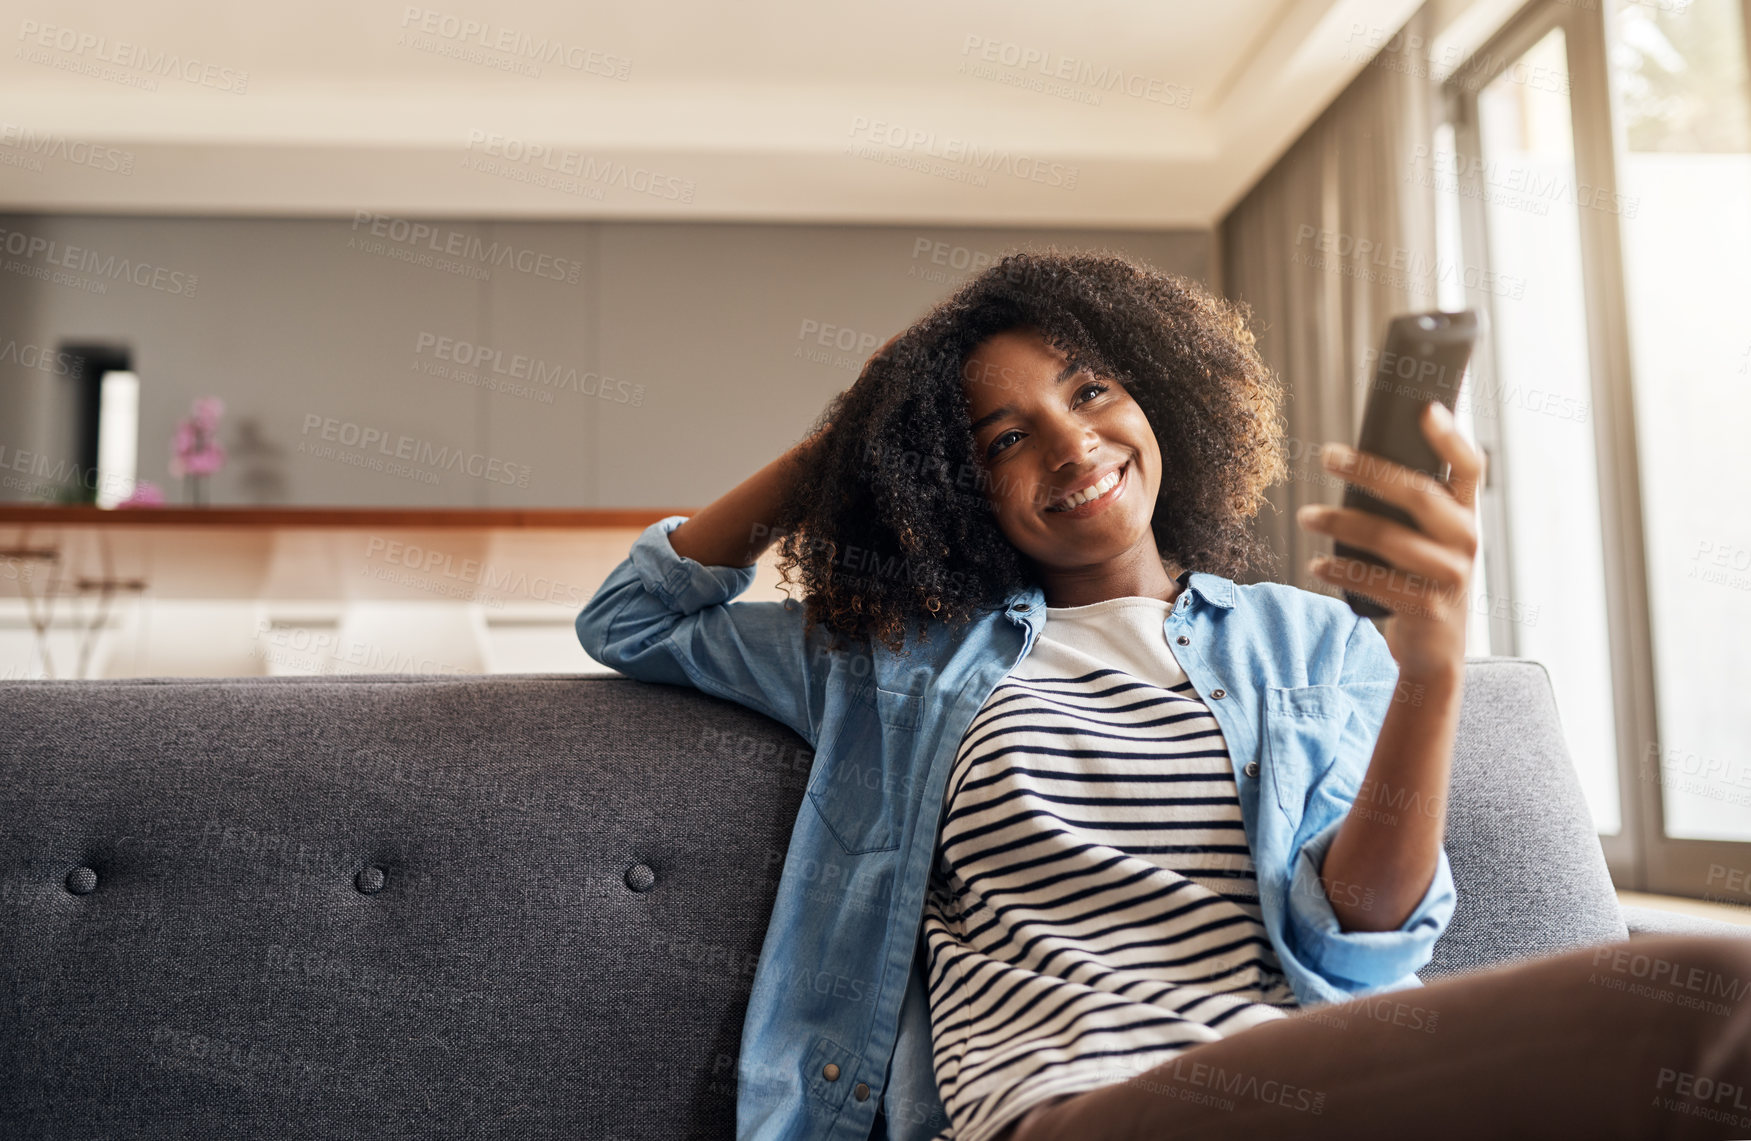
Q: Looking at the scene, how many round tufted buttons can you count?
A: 3